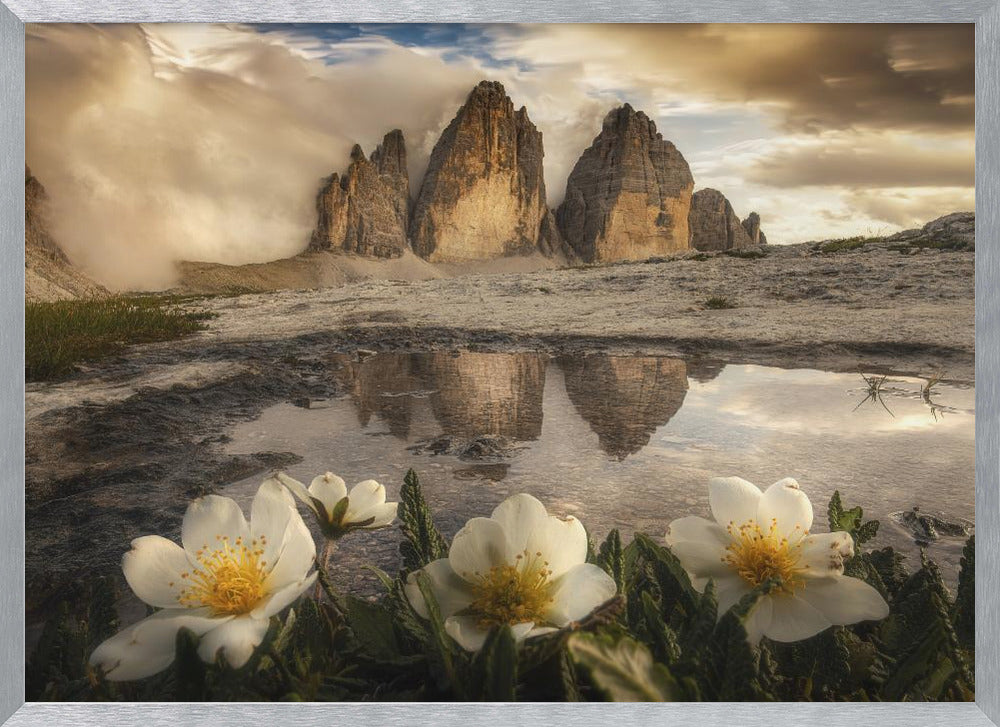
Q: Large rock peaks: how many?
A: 3